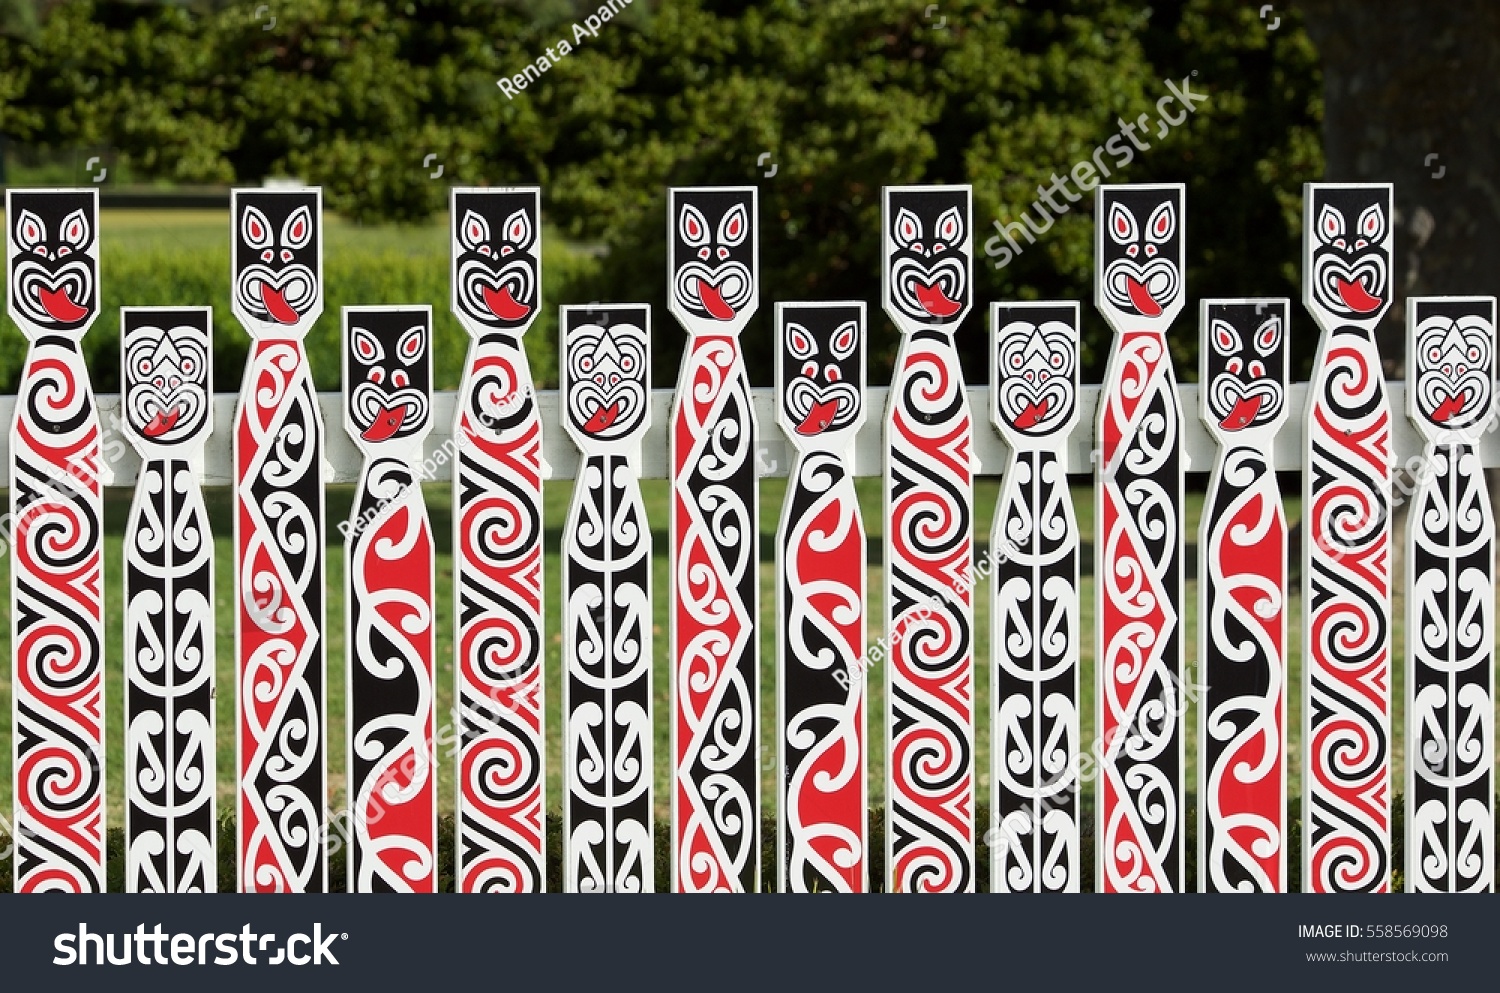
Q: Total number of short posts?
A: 7